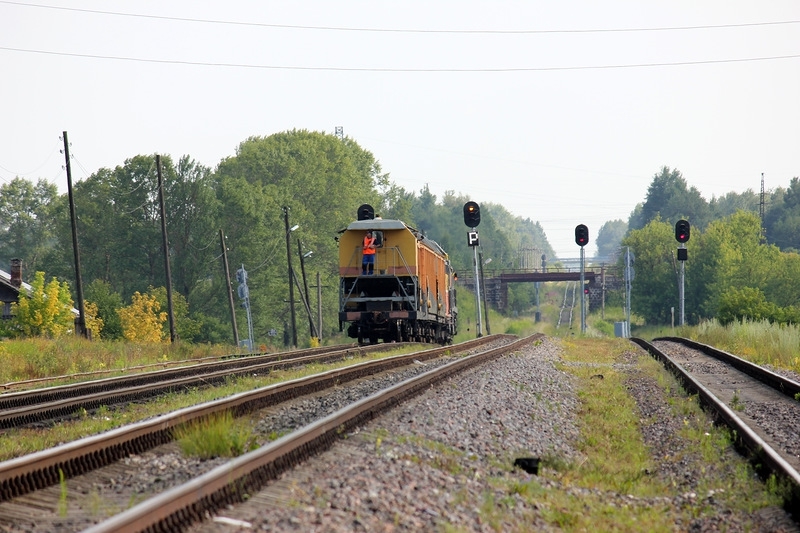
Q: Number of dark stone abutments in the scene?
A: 2